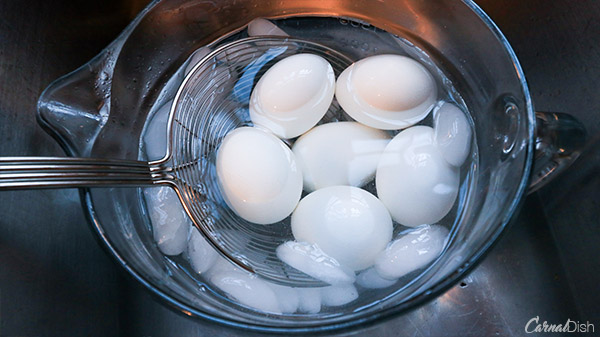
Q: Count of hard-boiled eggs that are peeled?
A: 0